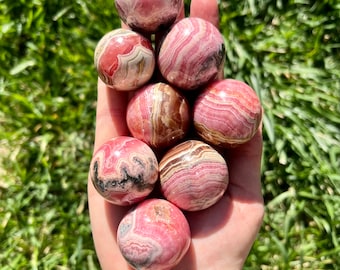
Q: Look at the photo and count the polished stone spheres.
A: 8